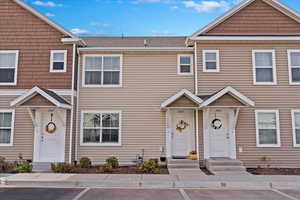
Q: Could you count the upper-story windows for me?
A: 7